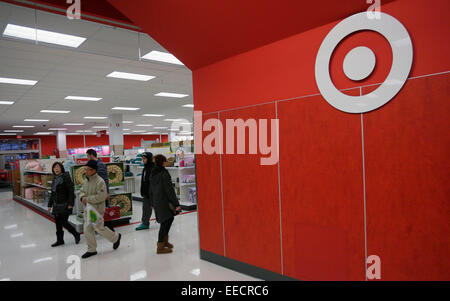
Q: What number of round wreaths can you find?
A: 3